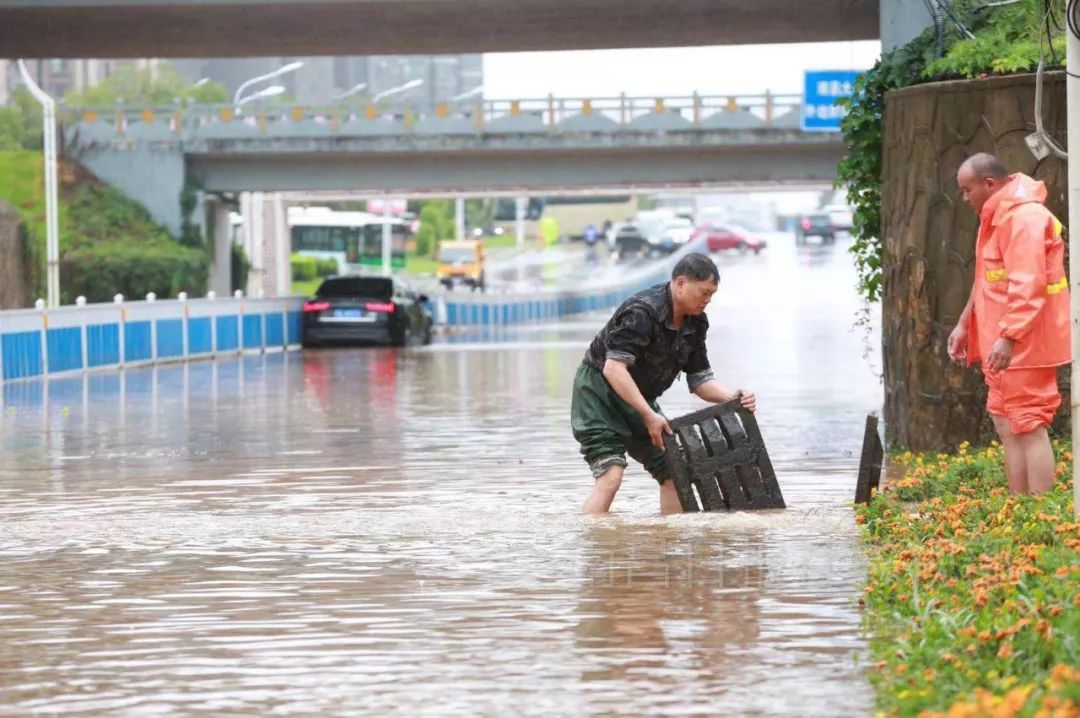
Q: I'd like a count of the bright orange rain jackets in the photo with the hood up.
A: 0